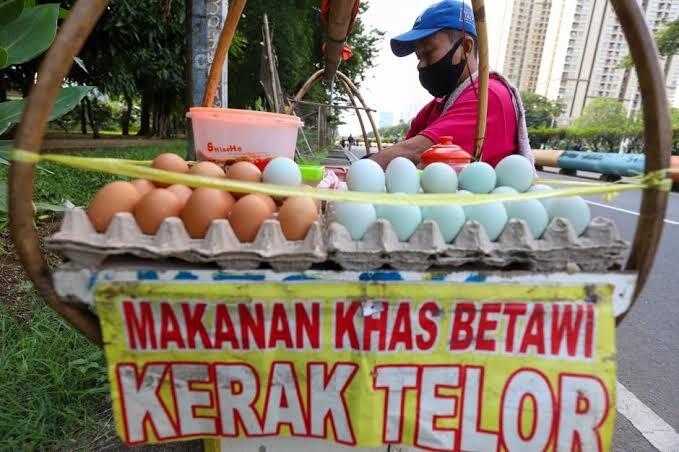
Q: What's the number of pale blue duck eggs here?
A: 15